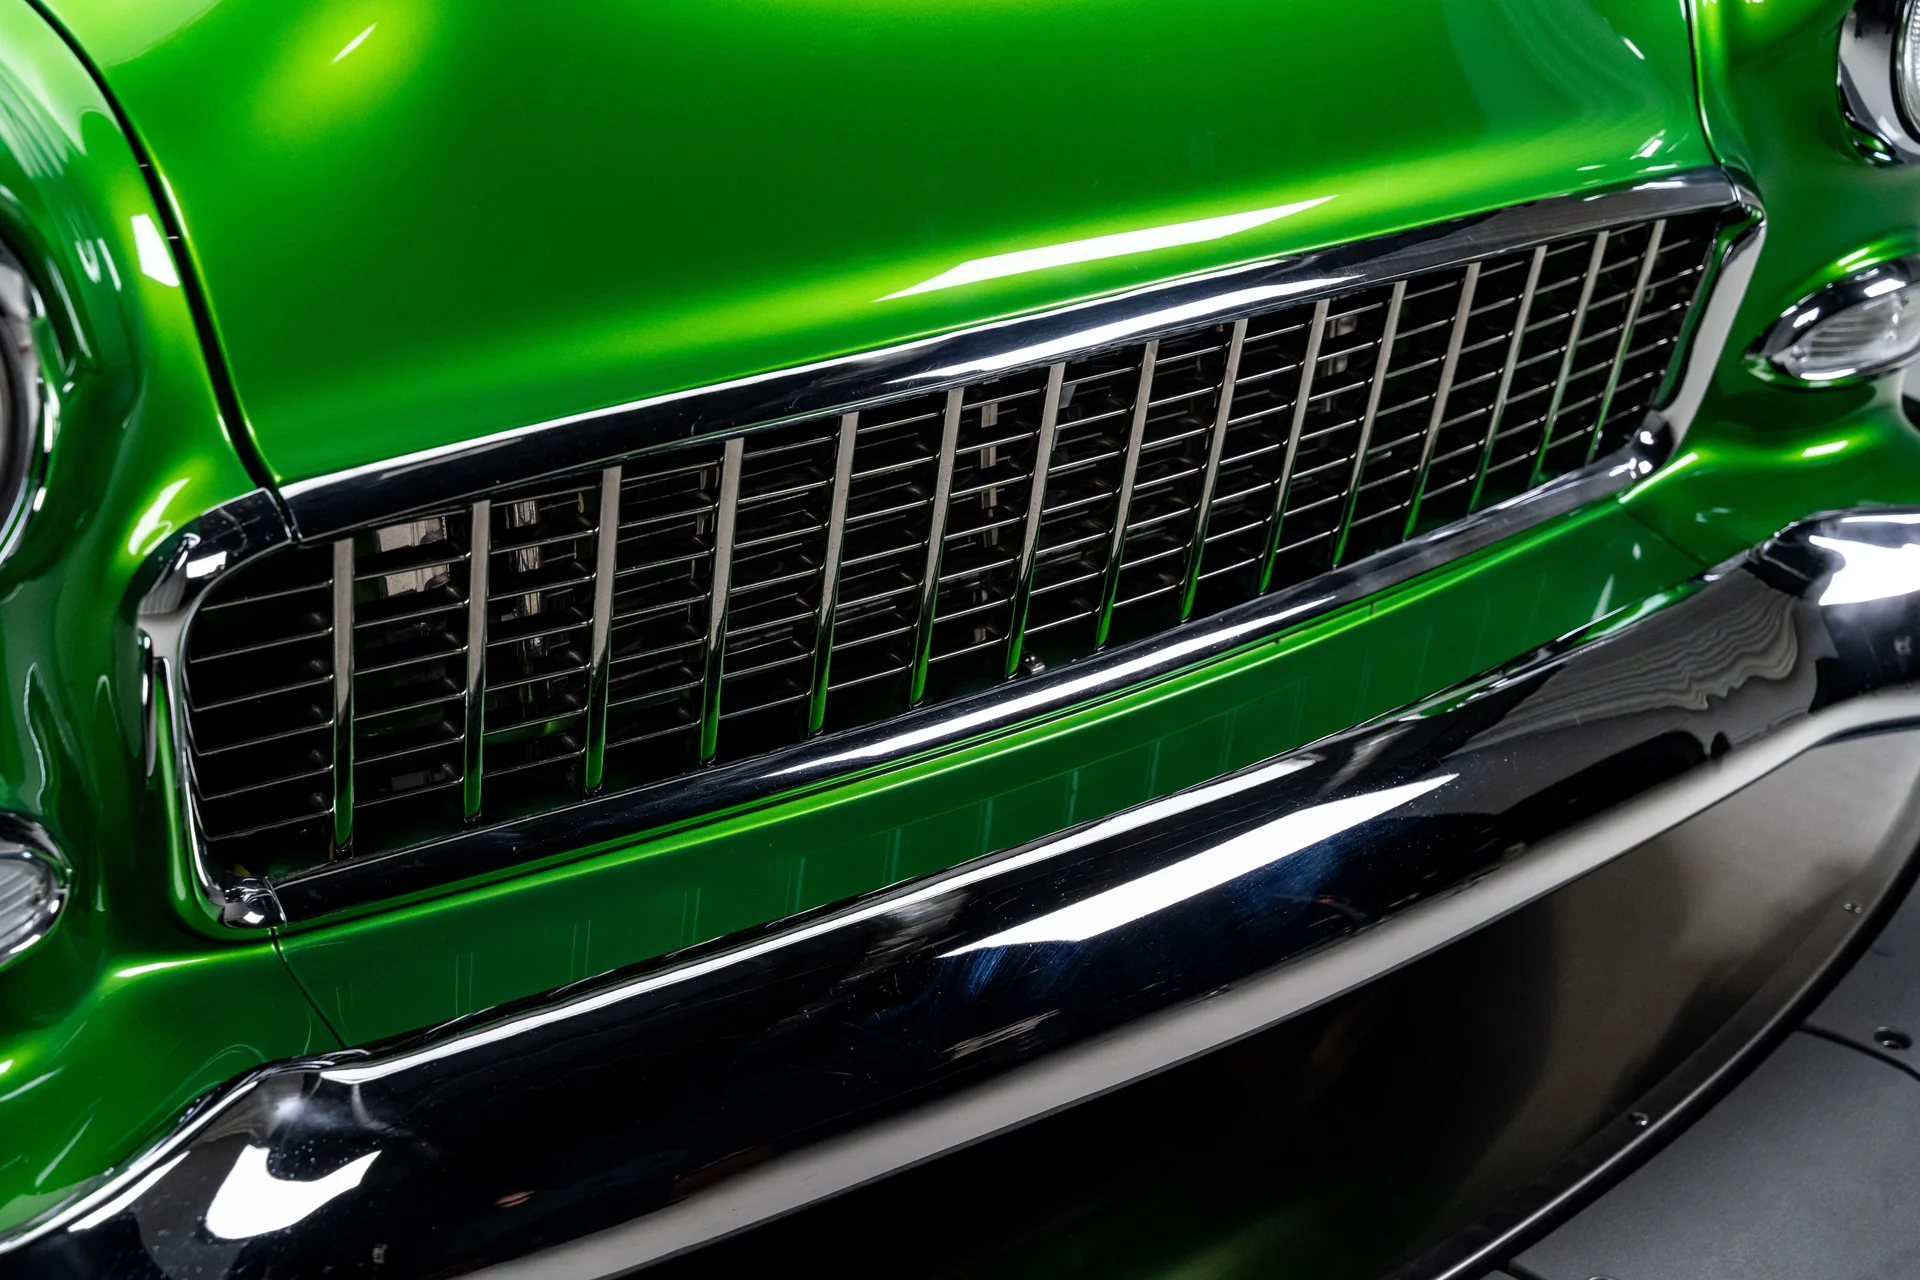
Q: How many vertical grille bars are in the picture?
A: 15